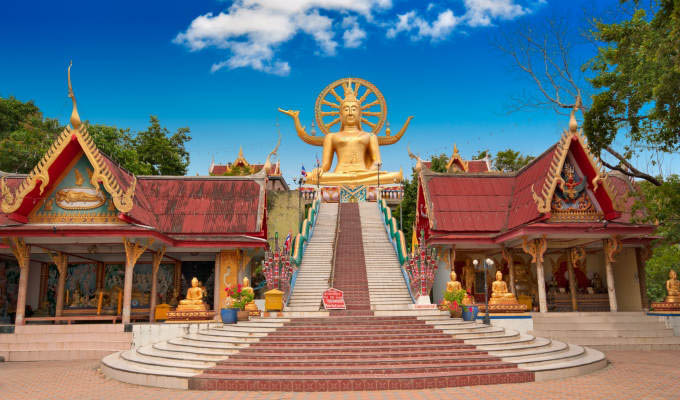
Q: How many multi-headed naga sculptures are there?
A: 2